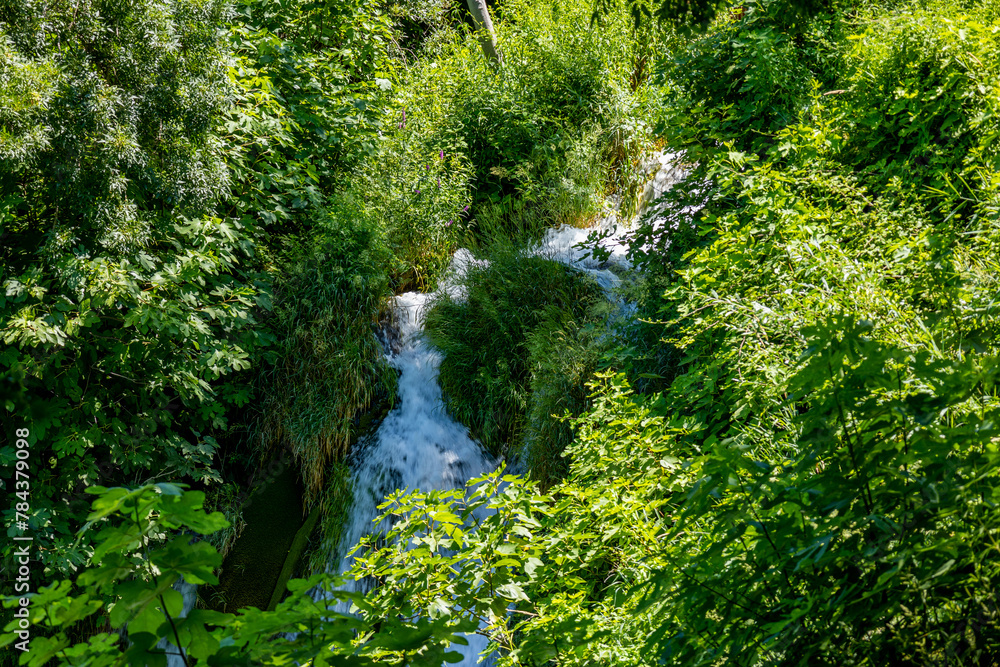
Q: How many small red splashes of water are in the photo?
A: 0